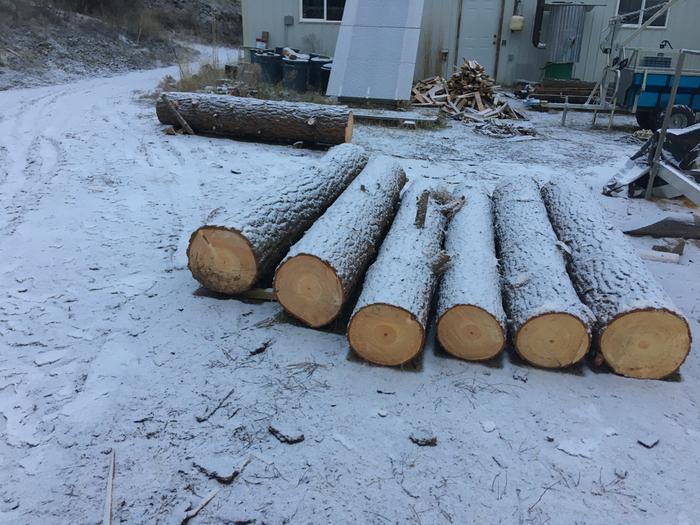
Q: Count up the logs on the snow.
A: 7